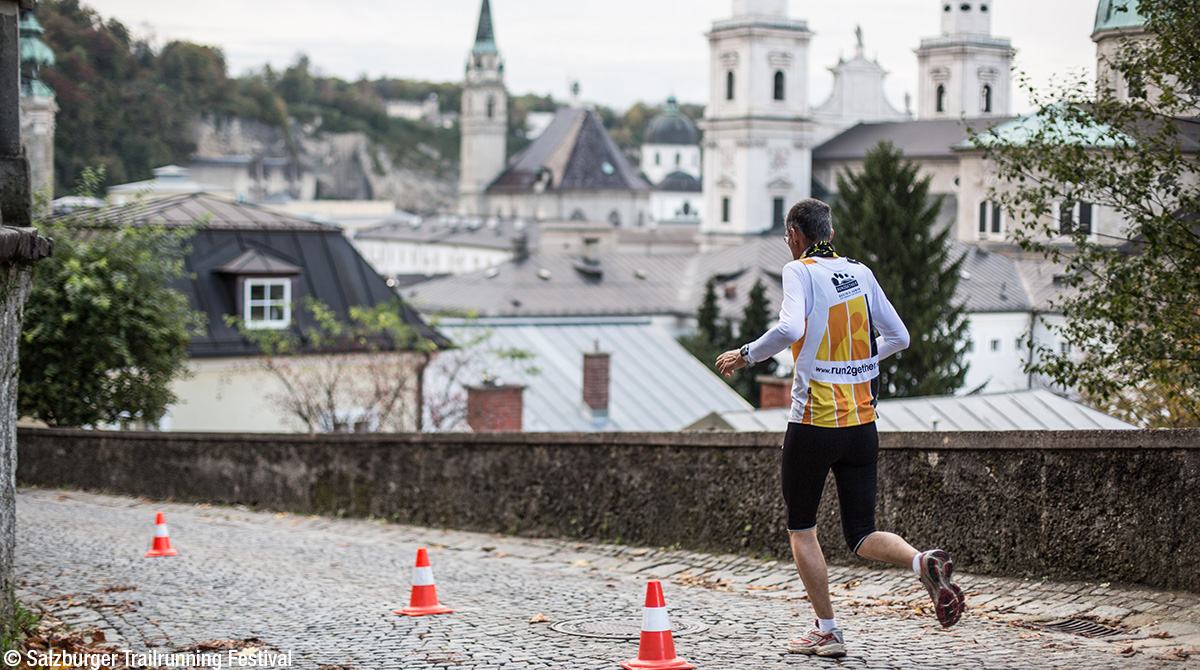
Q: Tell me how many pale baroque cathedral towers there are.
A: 2